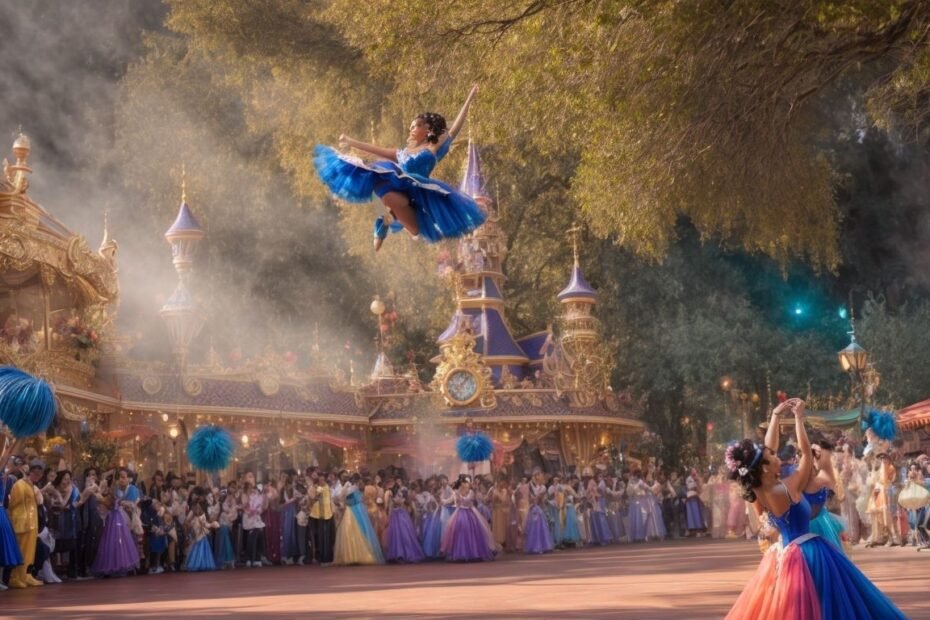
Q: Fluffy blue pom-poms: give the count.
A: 4